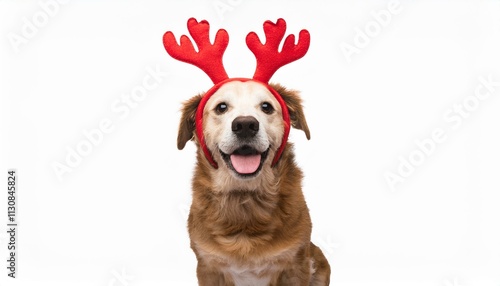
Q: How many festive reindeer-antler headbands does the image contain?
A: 1